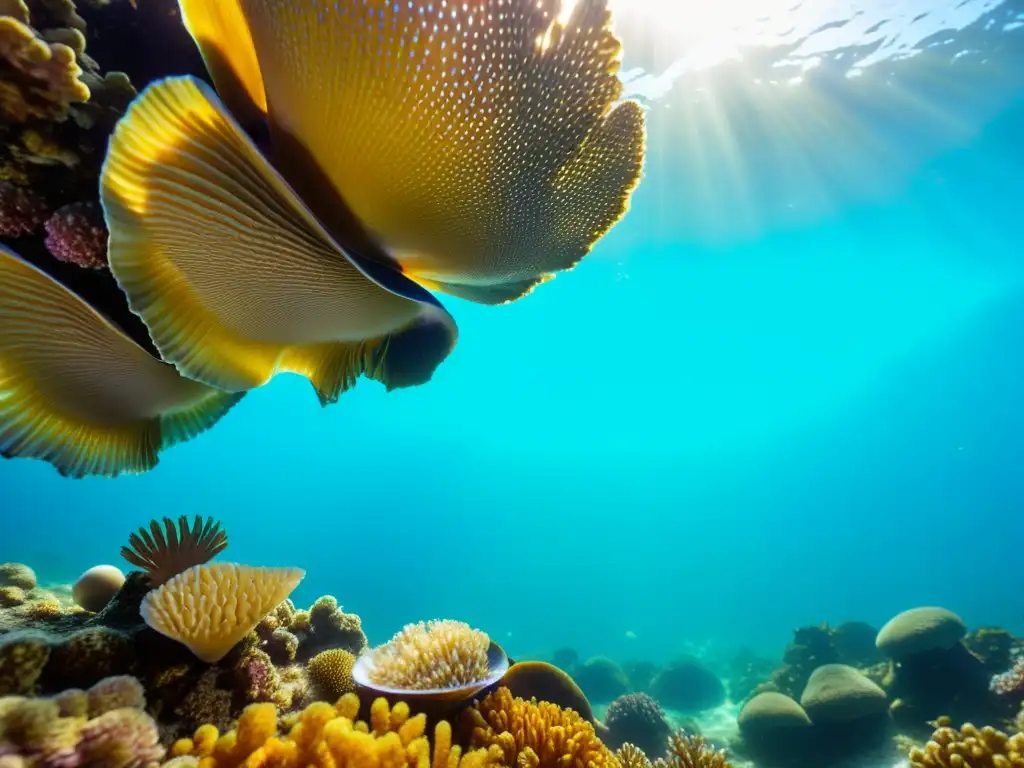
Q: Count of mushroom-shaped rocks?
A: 3